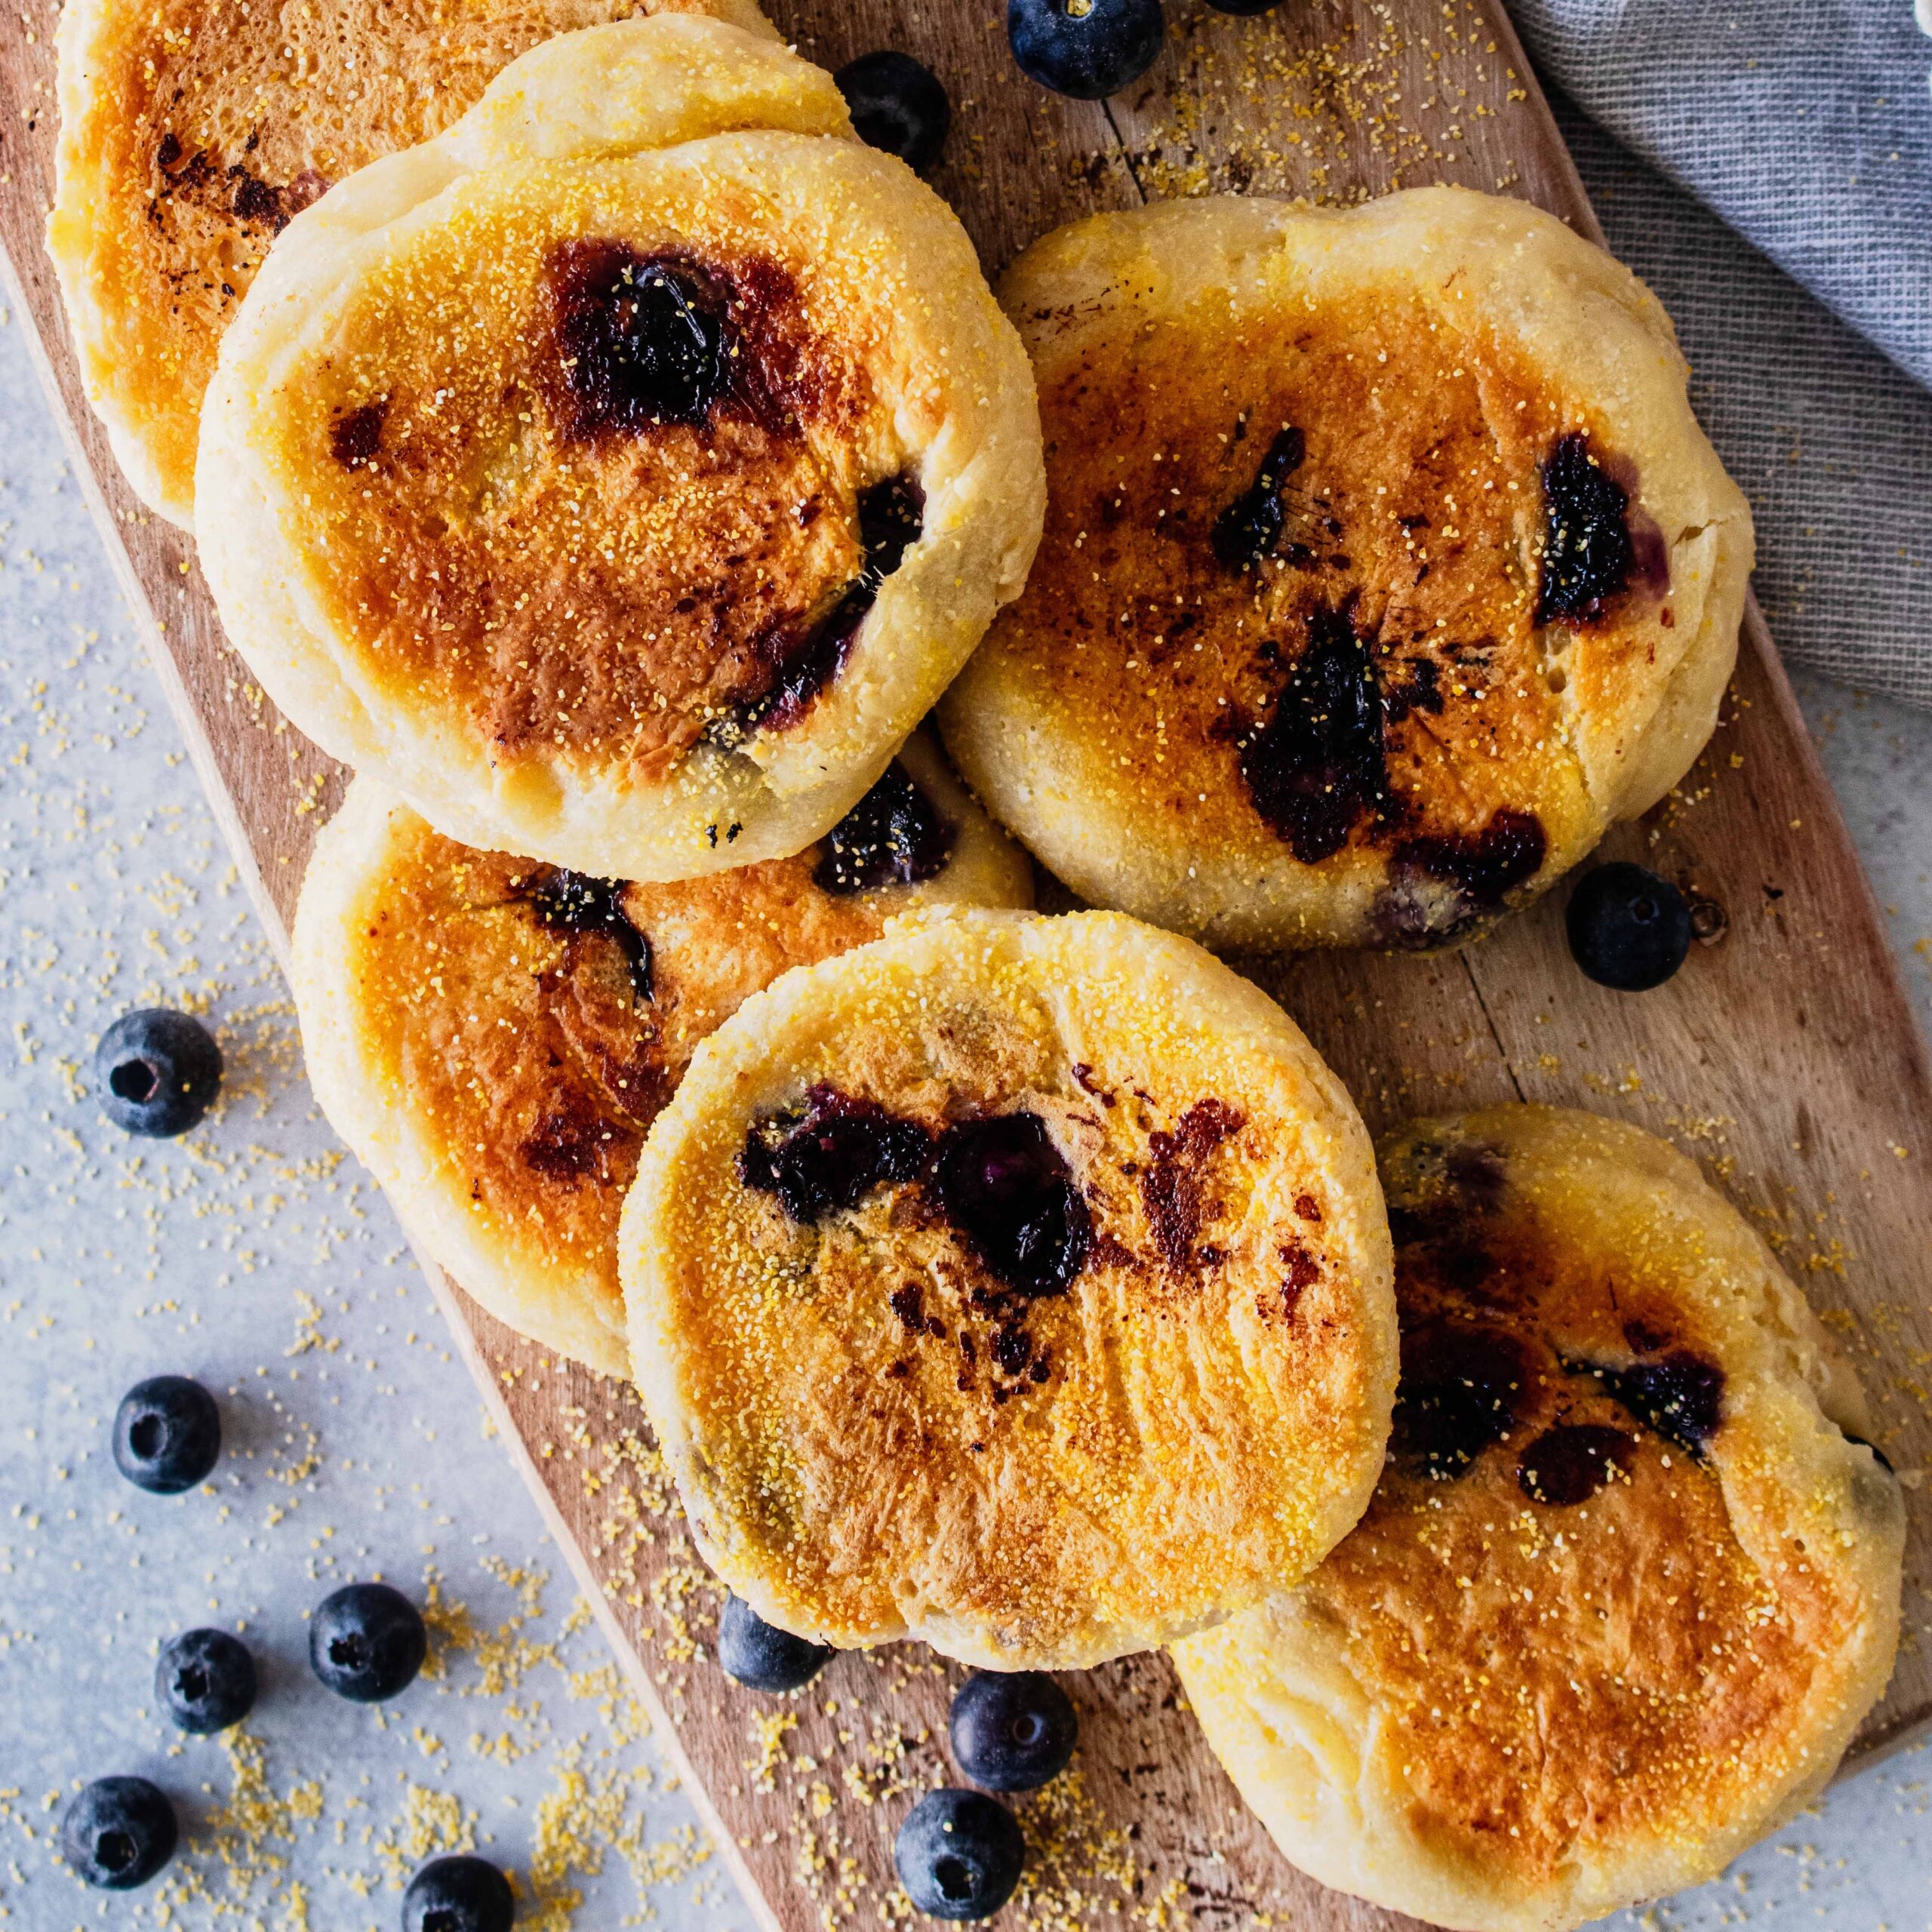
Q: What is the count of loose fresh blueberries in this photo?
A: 13